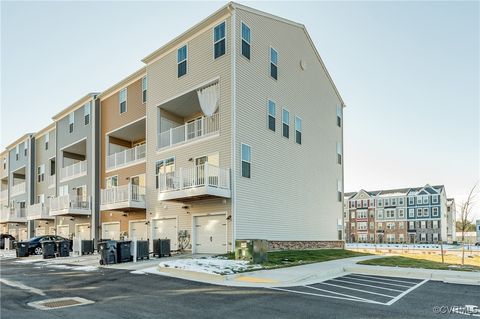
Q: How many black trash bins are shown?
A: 5